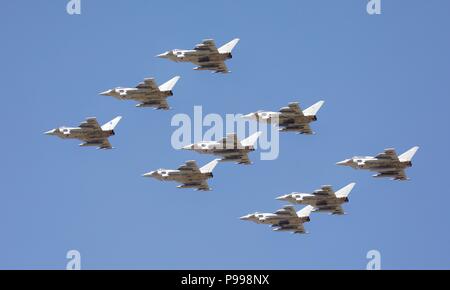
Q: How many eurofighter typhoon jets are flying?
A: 9